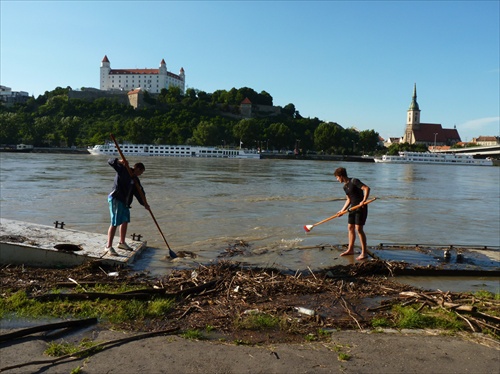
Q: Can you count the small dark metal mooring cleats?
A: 2